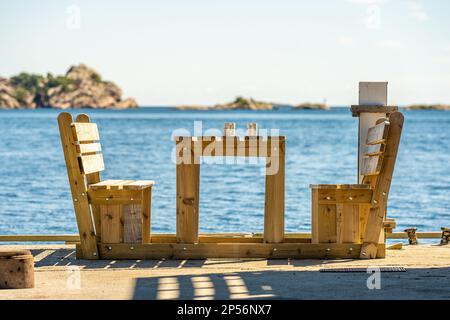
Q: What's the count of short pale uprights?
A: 2